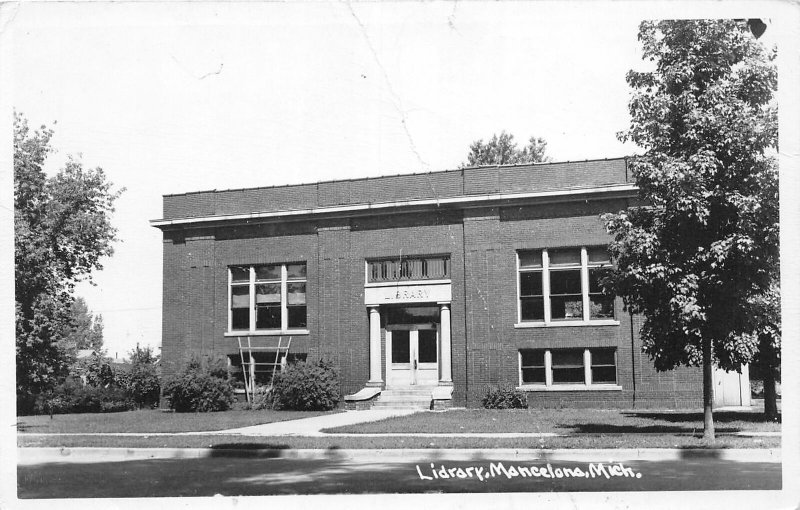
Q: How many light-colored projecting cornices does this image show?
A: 1